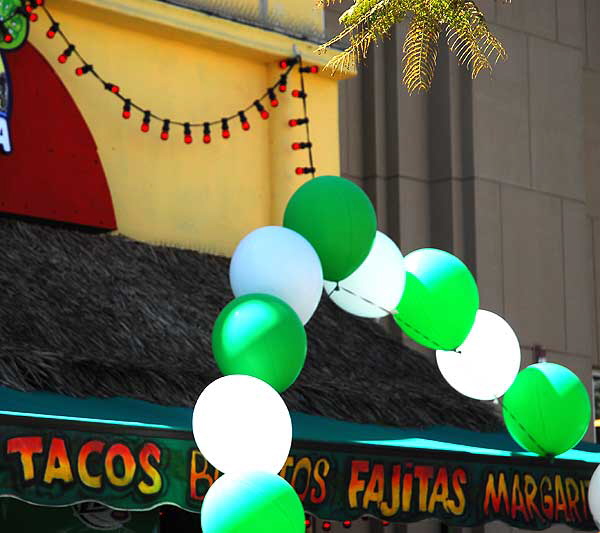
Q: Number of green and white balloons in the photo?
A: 10